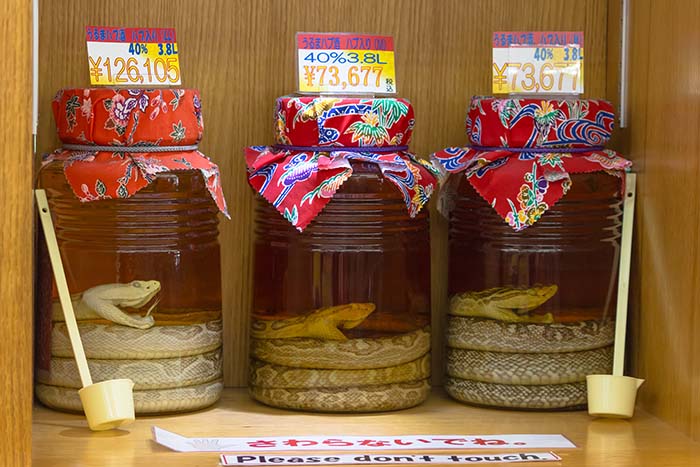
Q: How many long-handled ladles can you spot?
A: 2